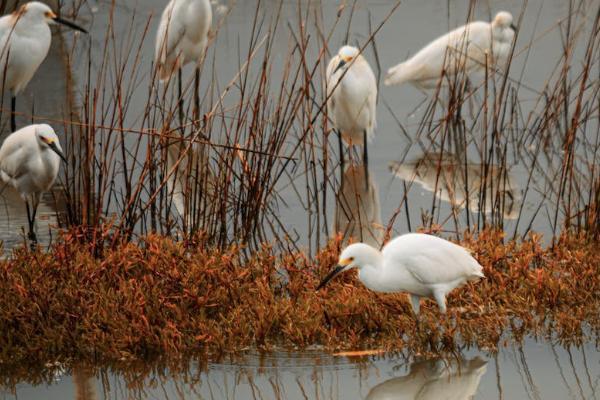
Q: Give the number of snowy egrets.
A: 6